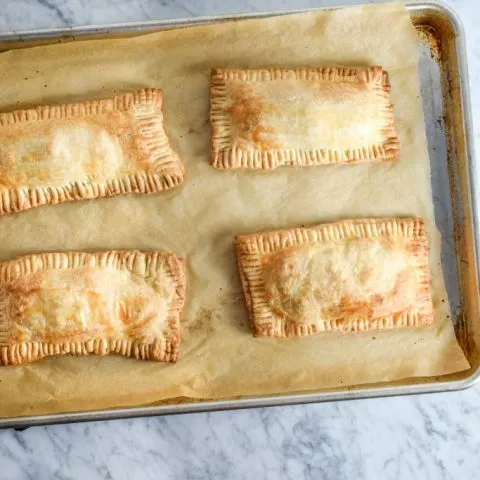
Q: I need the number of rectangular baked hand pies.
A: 4